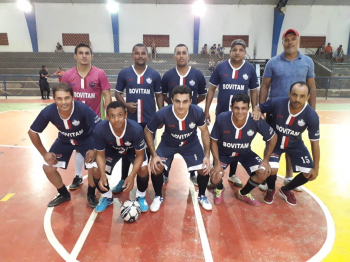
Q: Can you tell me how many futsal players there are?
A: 9